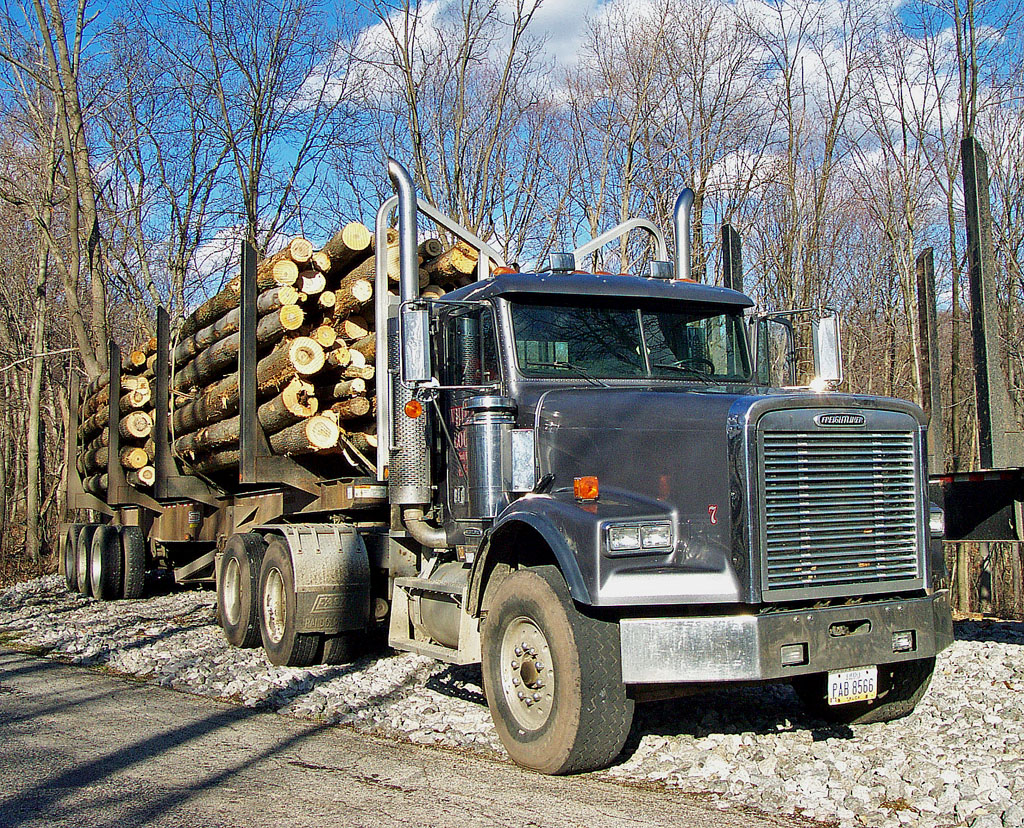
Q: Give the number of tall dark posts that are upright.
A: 7